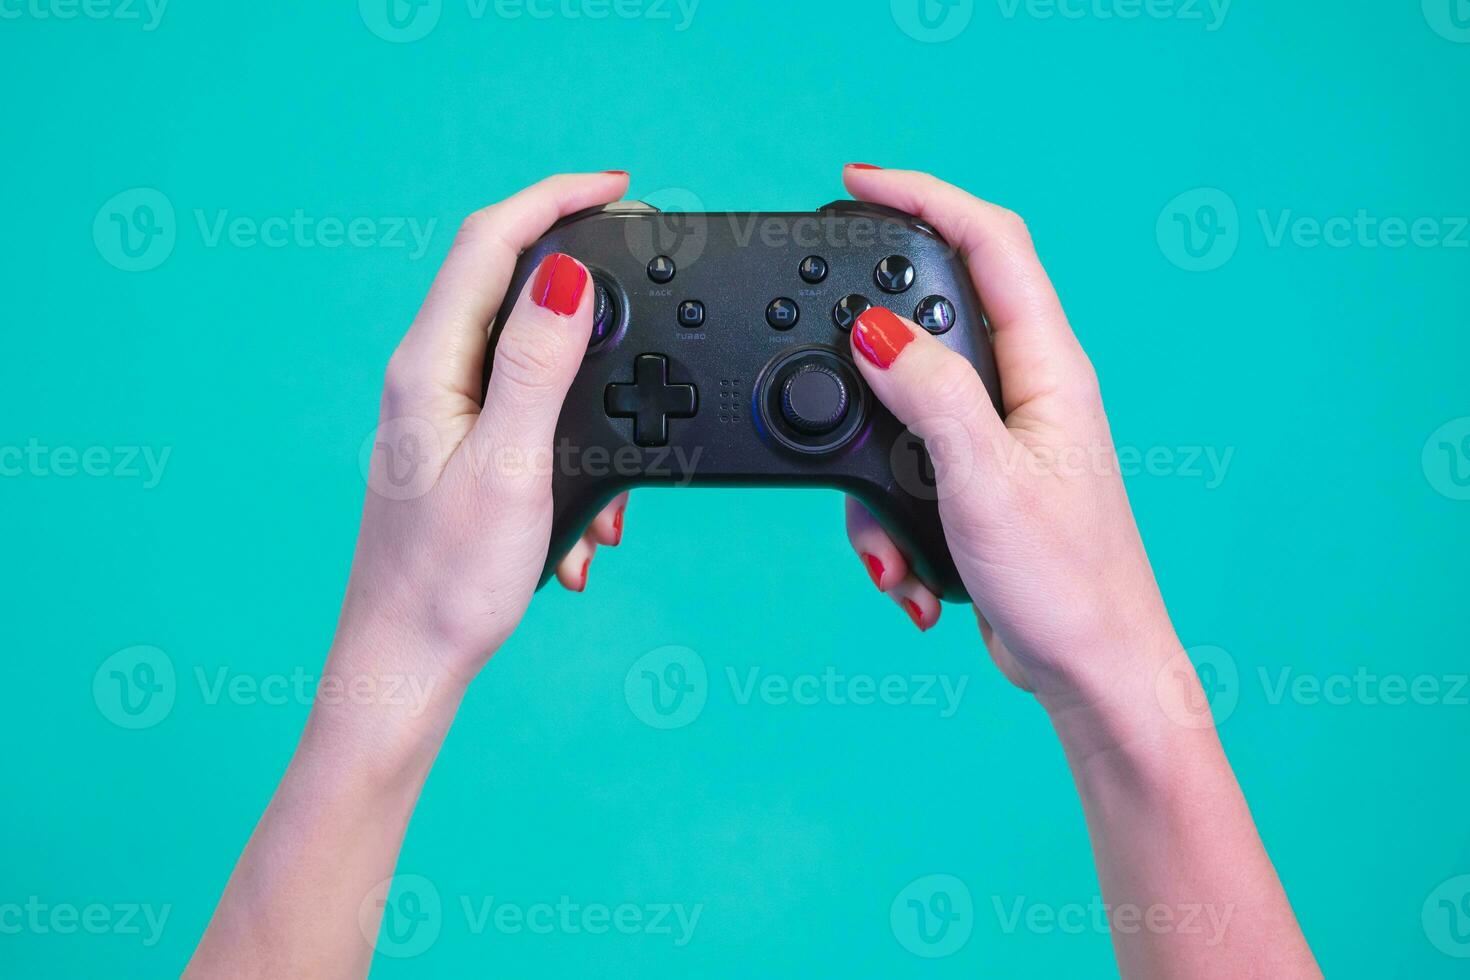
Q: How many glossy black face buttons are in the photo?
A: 3